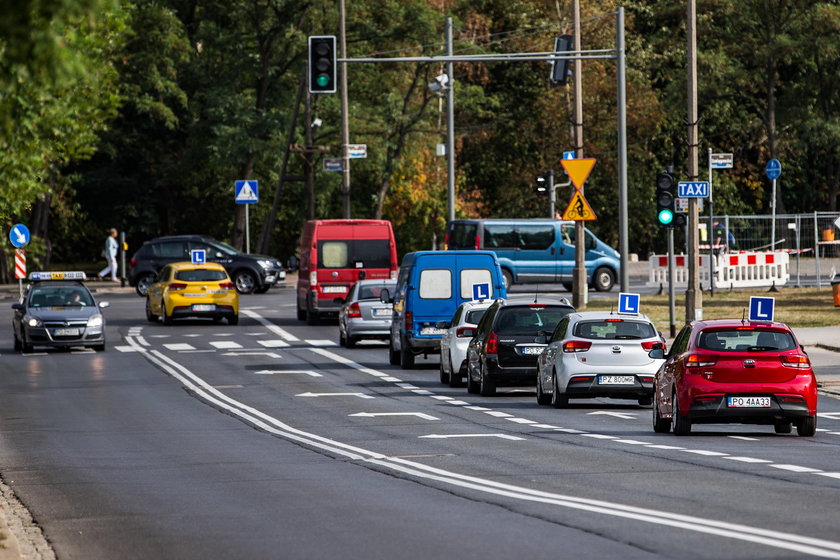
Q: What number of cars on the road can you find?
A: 11